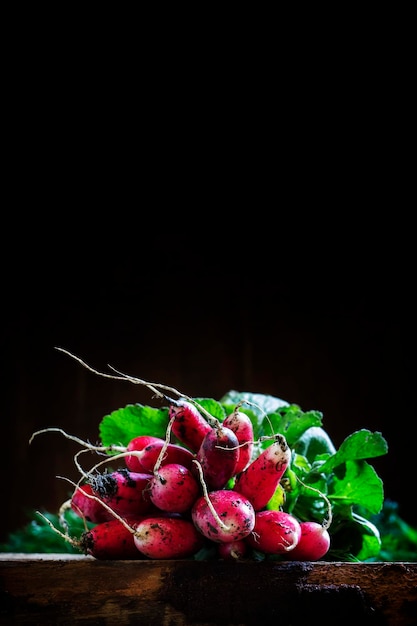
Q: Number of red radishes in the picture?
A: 15